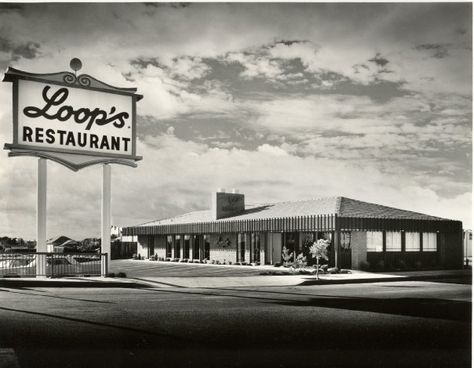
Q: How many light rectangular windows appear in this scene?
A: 4